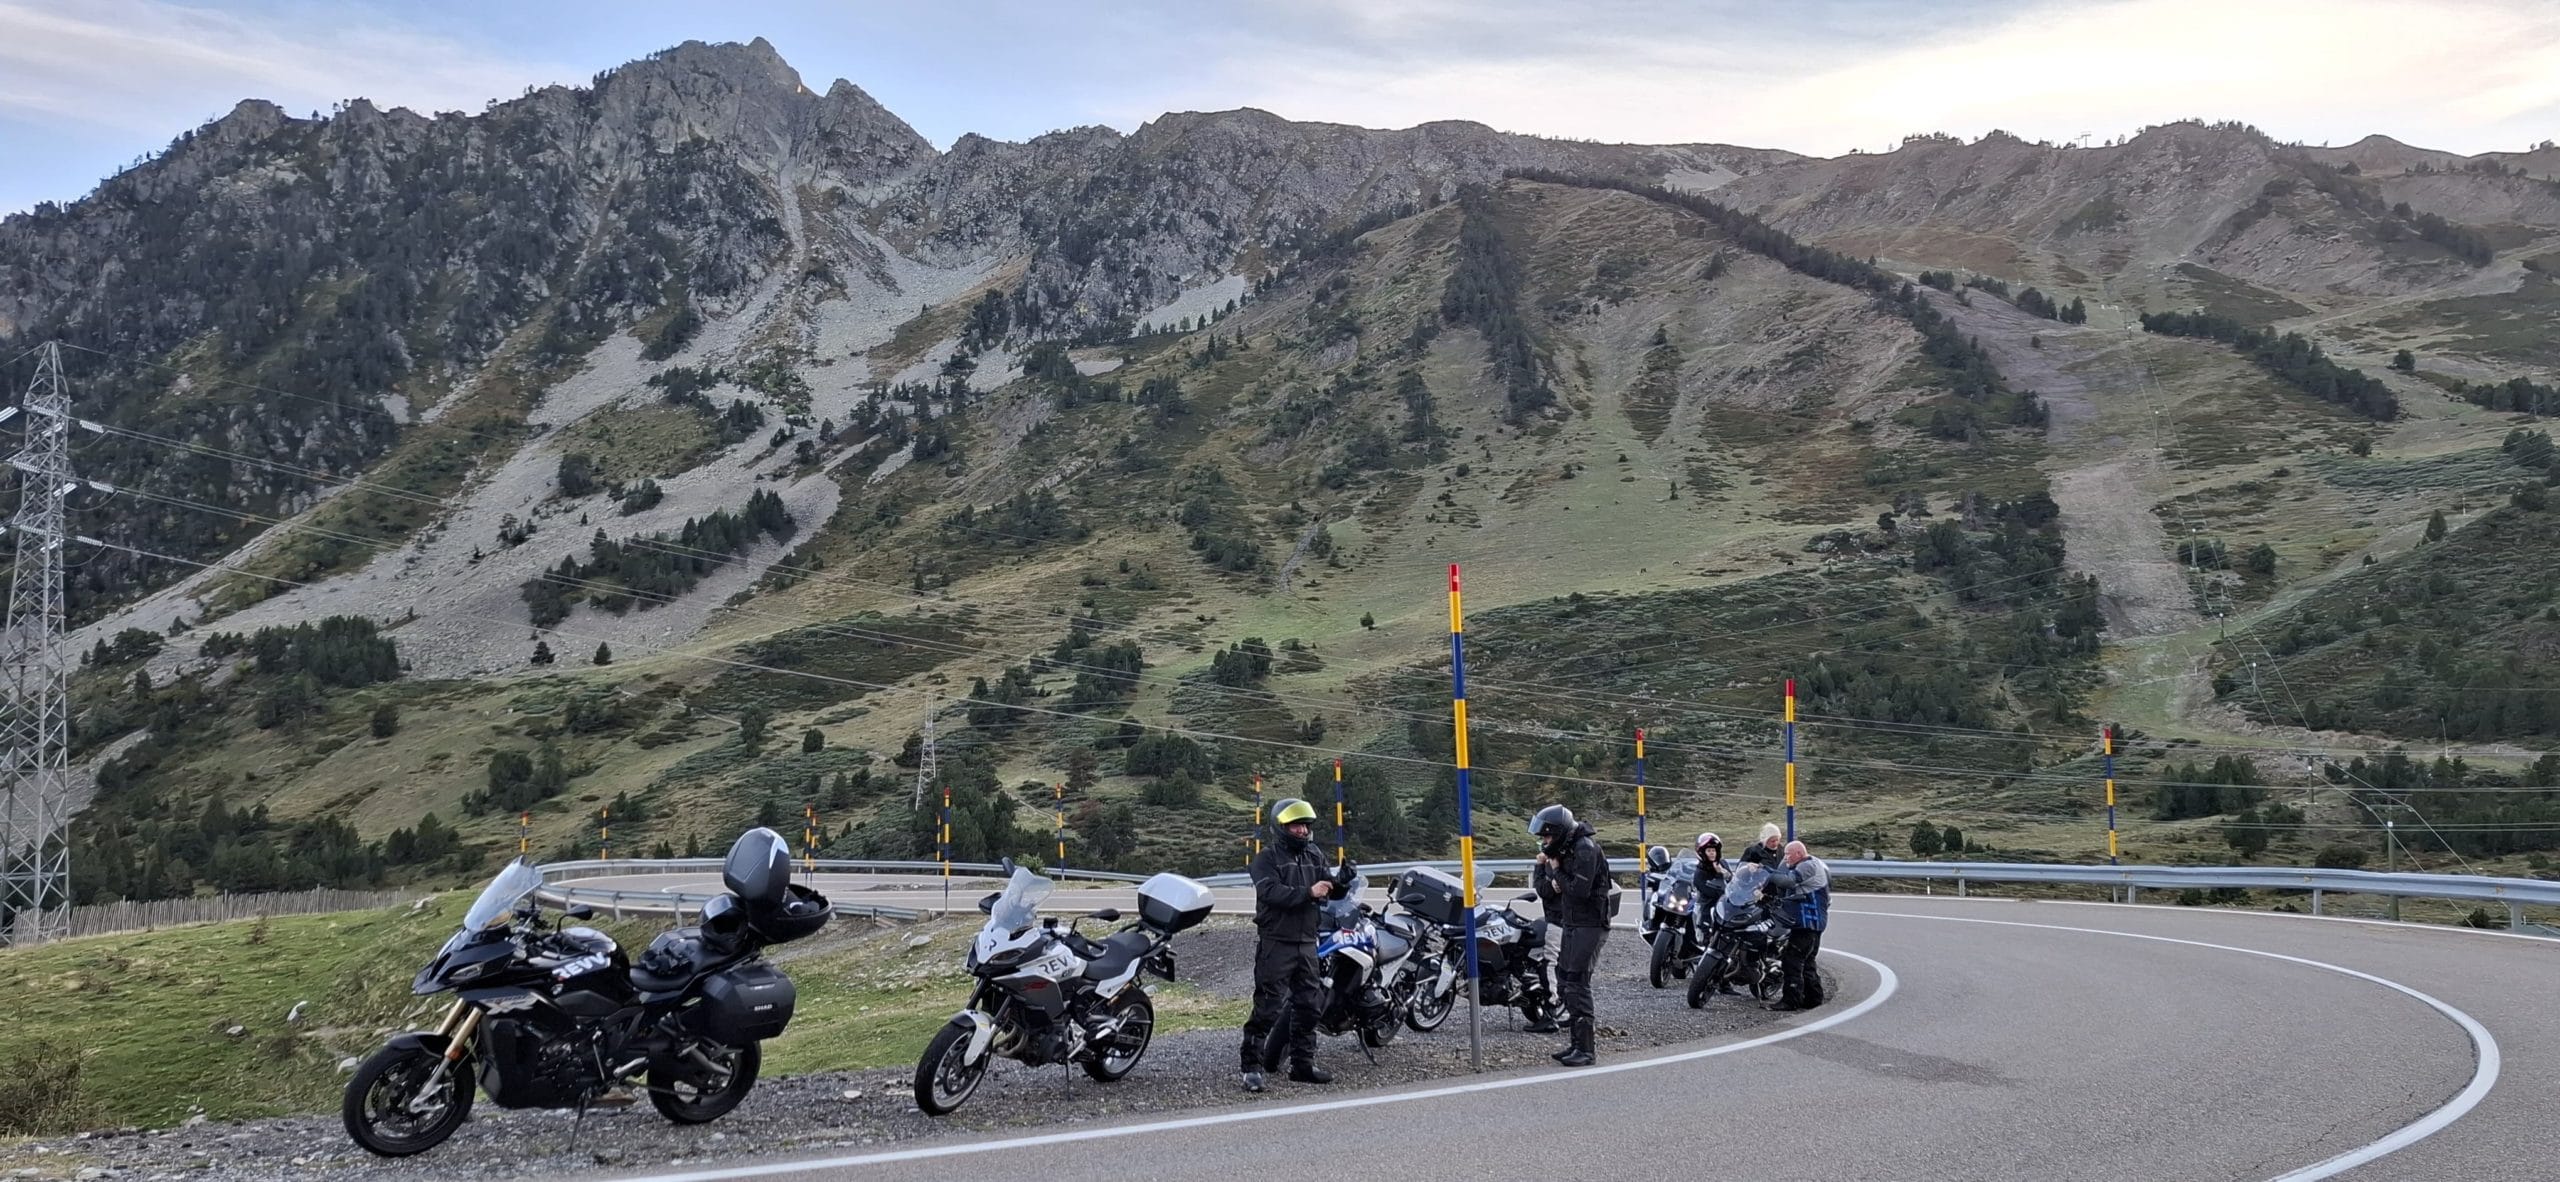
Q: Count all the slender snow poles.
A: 14